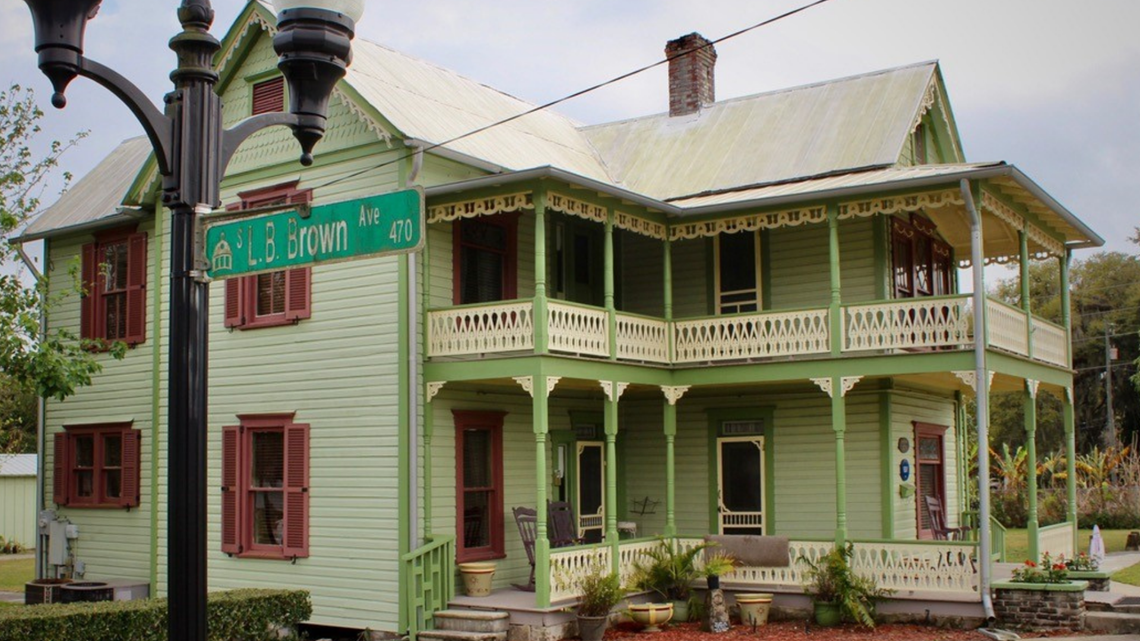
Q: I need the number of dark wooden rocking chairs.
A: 3